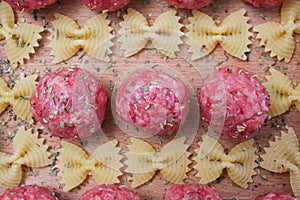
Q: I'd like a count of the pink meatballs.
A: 11